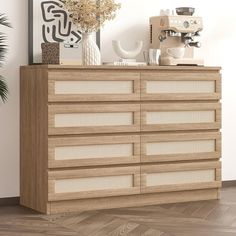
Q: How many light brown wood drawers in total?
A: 8